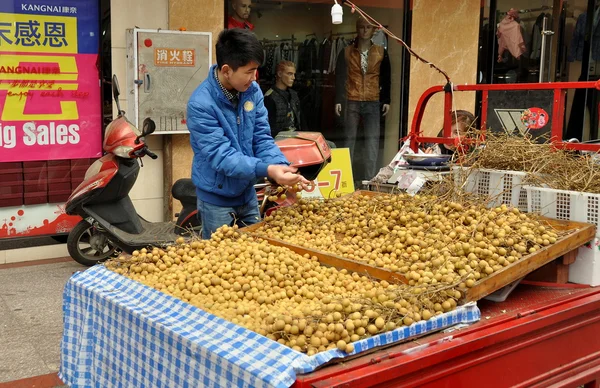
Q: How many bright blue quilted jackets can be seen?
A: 1